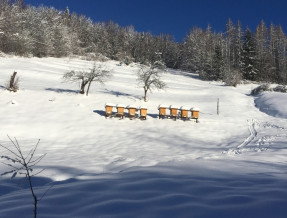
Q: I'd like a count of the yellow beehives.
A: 8